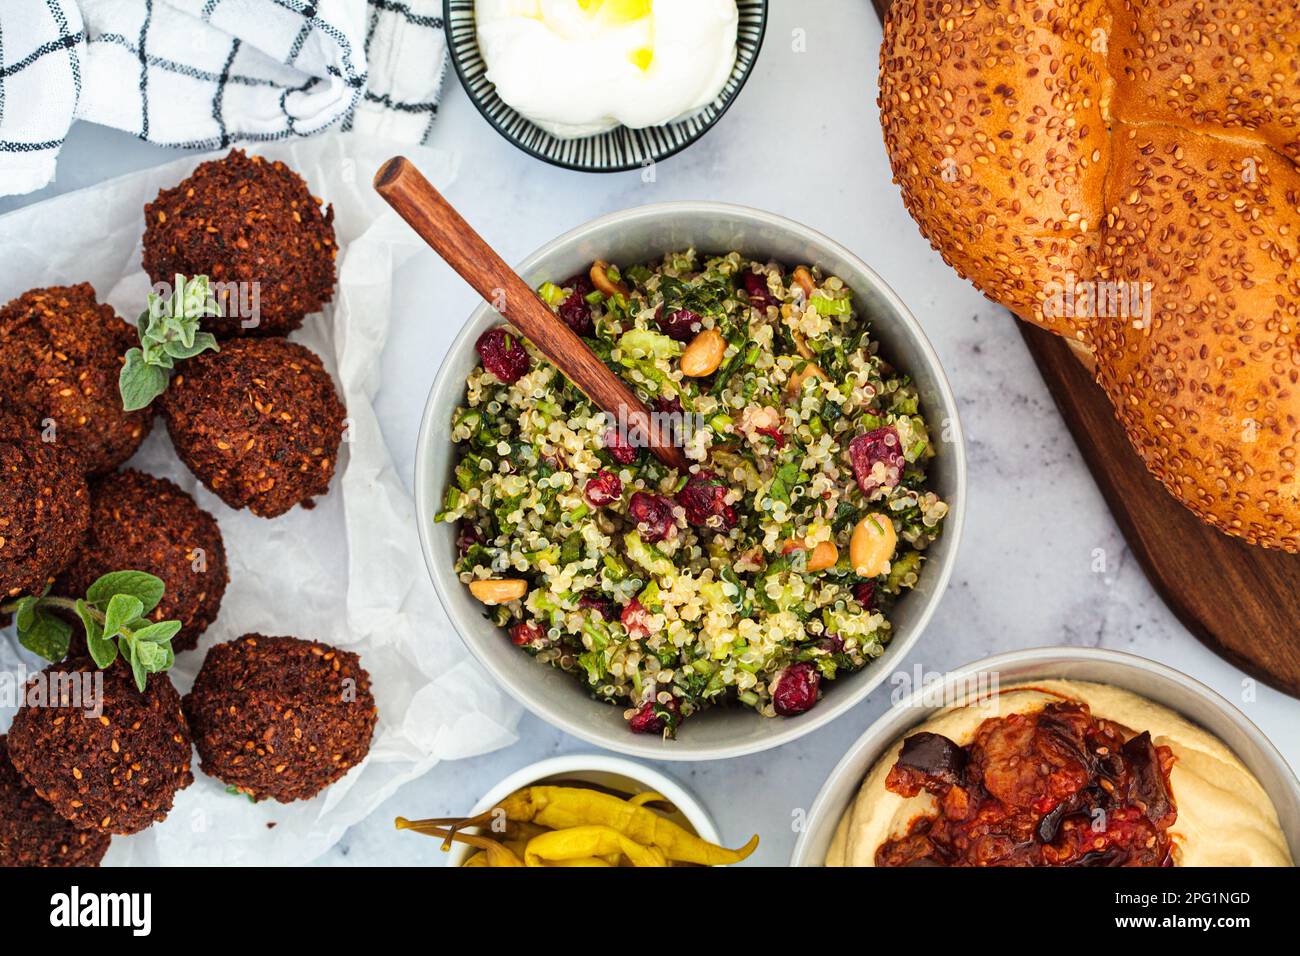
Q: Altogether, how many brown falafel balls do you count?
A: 8